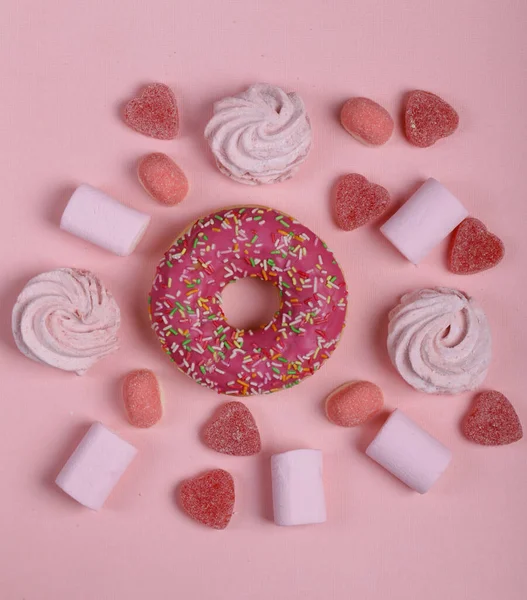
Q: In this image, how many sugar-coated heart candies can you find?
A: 7